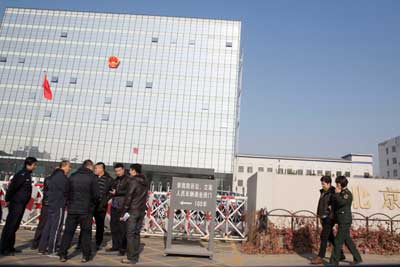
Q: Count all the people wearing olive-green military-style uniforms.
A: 1